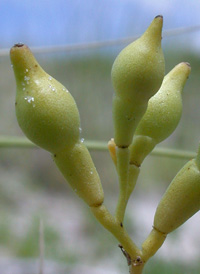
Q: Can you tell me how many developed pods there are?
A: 4